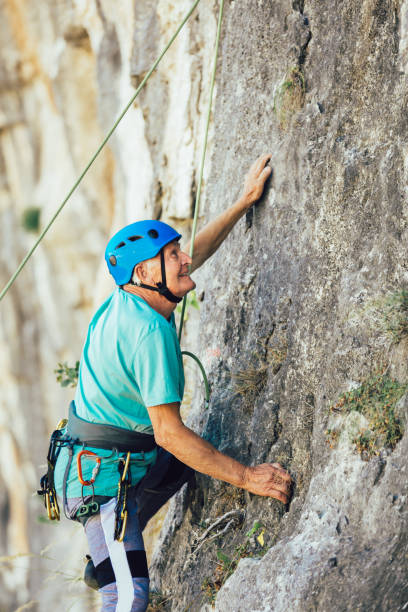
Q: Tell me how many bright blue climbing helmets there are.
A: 1